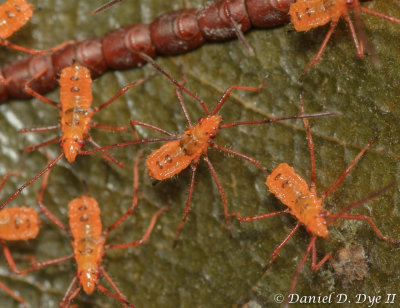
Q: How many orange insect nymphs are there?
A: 7